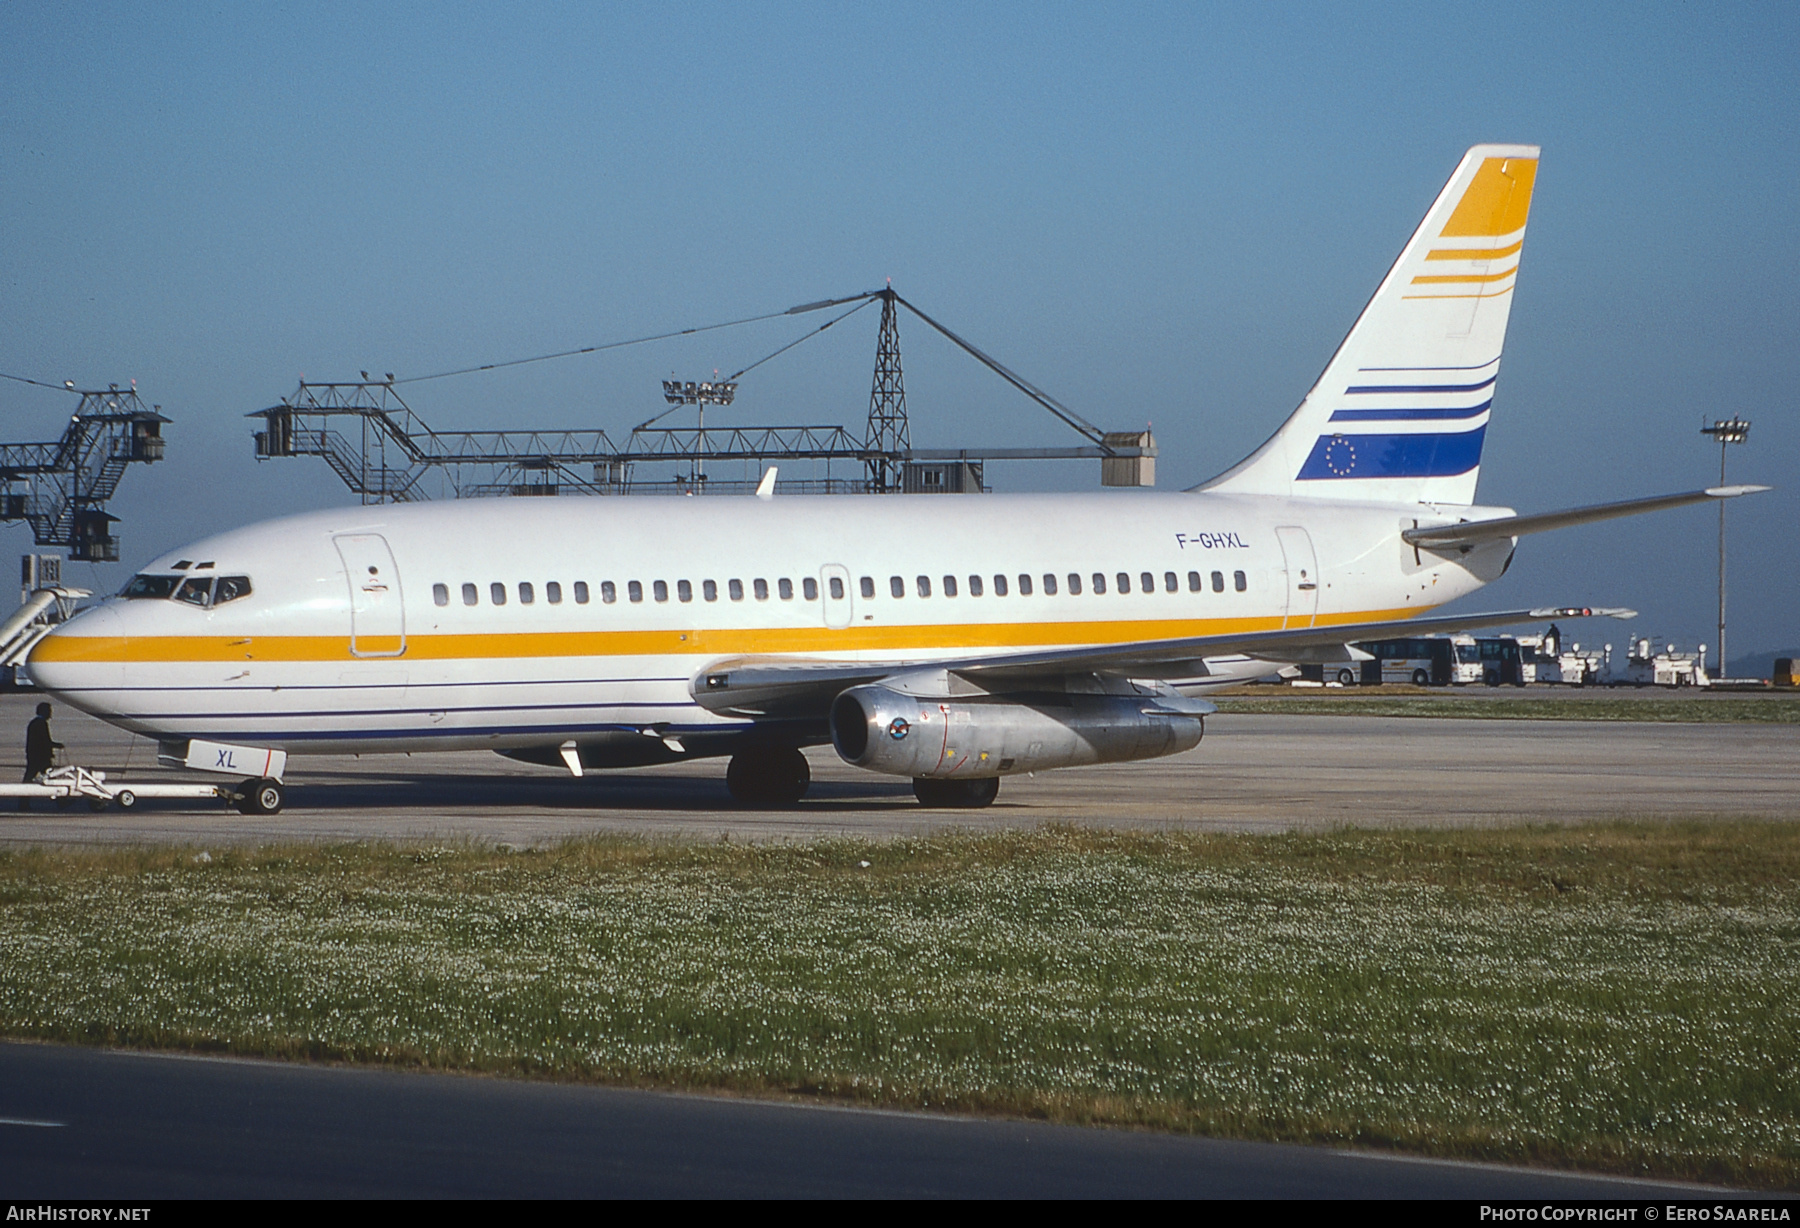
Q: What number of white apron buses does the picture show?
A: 2